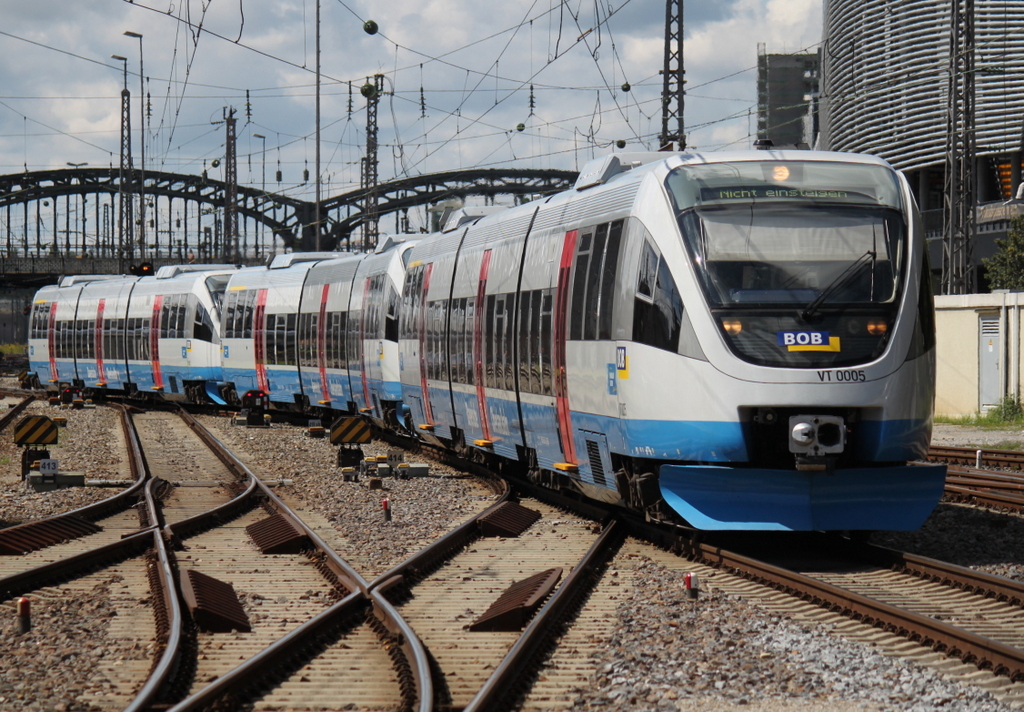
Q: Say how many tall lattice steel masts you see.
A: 5